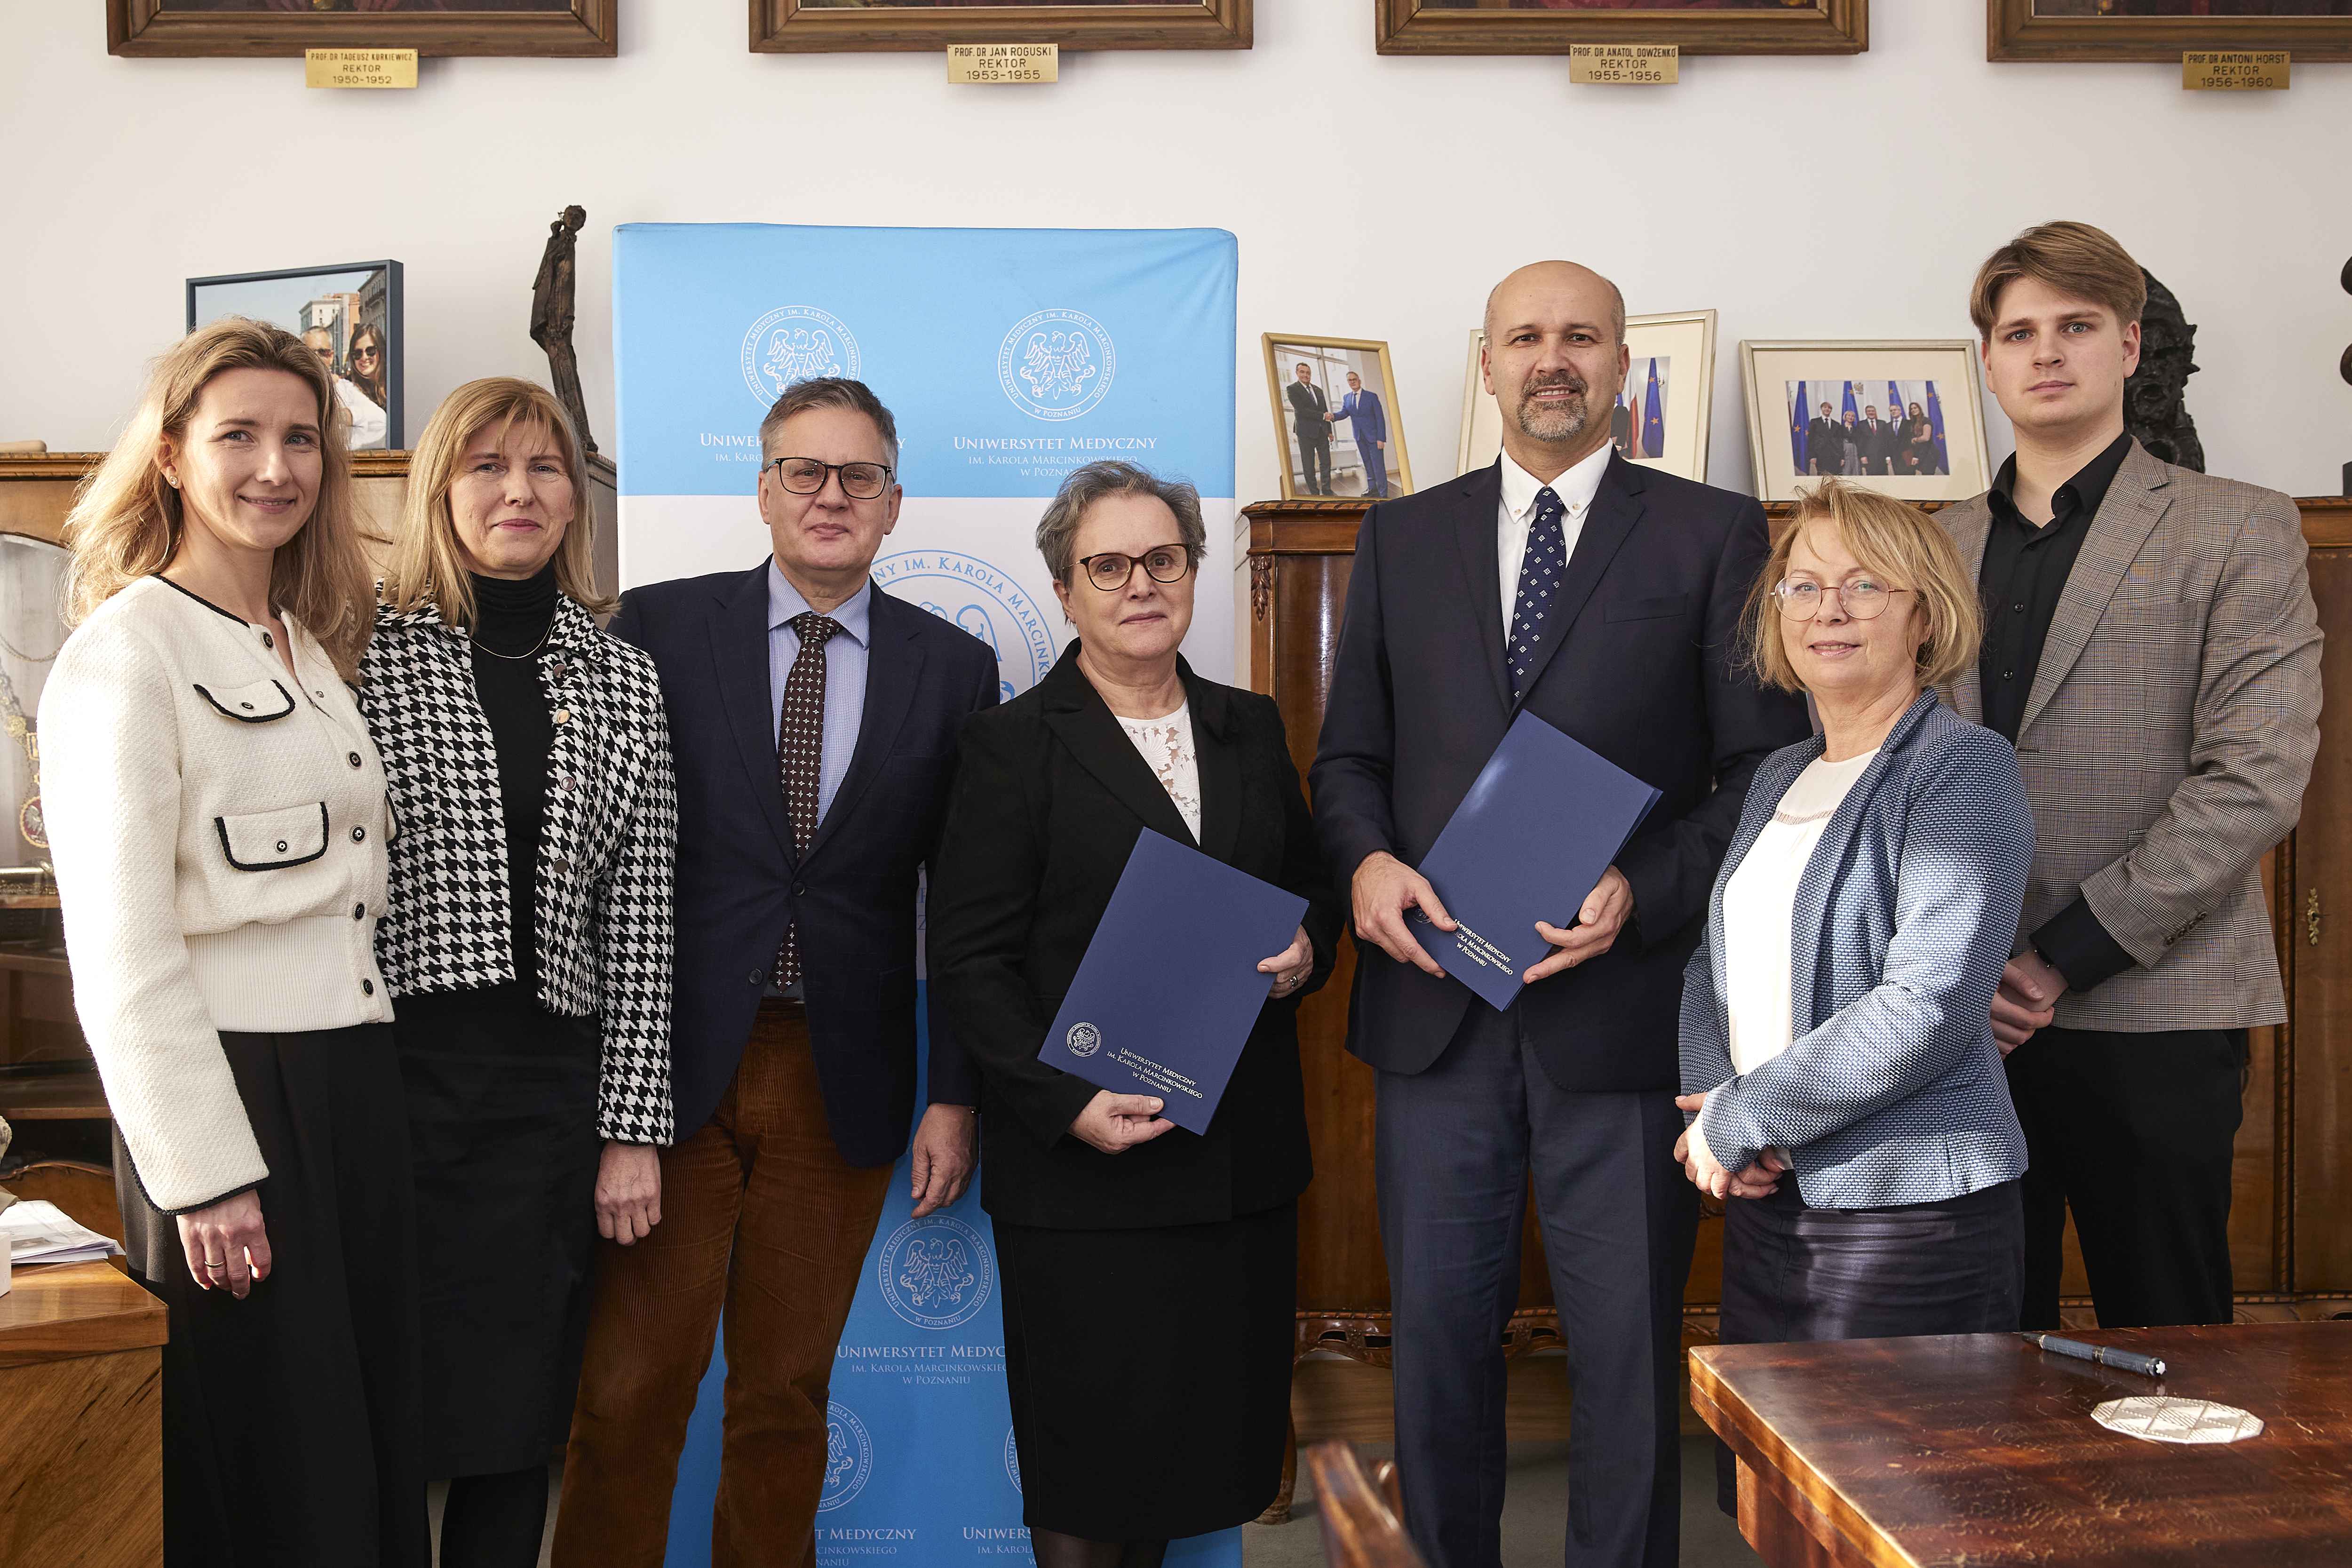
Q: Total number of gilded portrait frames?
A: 4